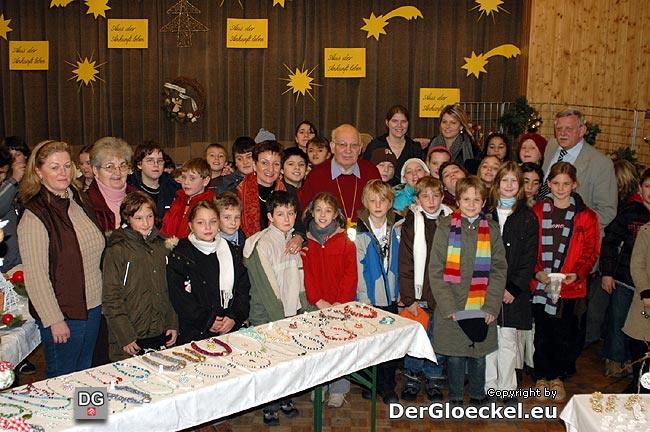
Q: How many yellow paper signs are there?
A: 5